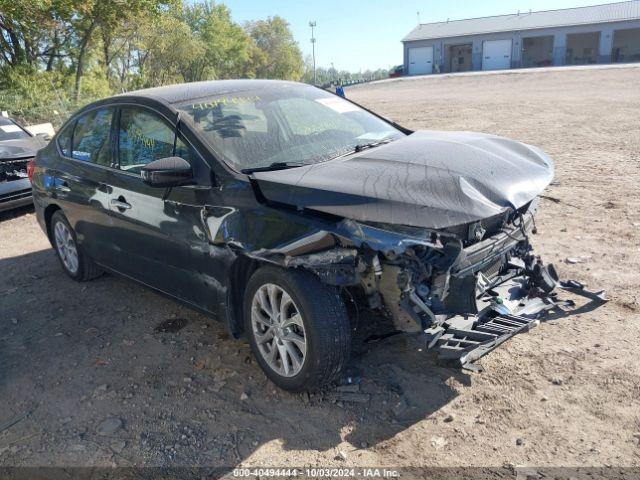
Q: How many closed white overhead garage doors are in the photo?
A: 2